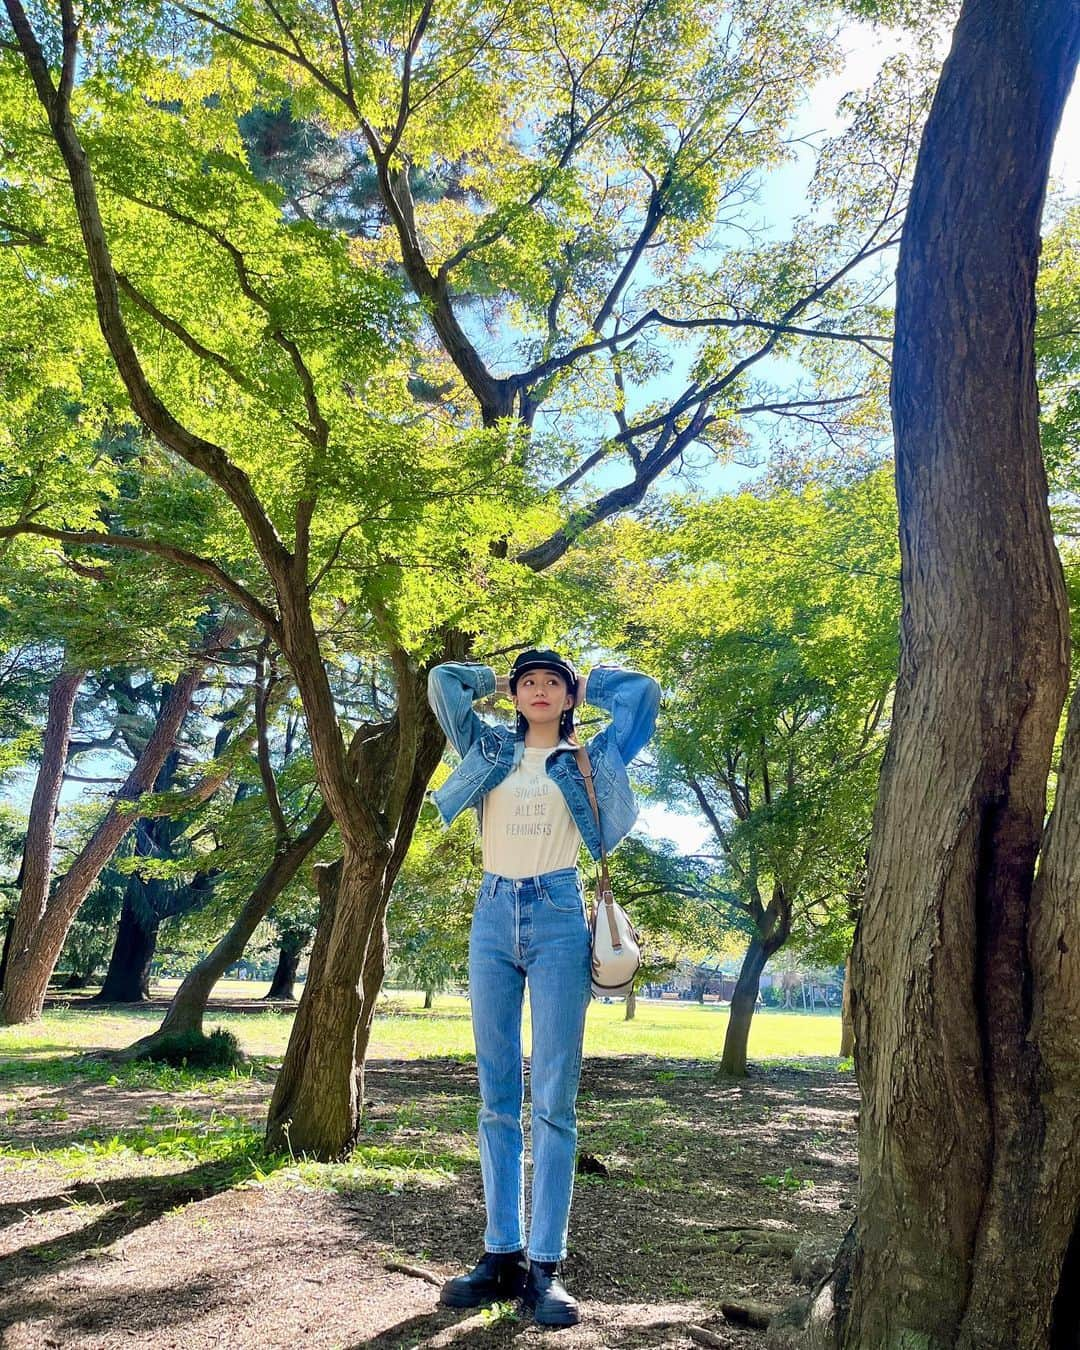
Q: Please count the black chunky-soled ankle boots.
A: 2